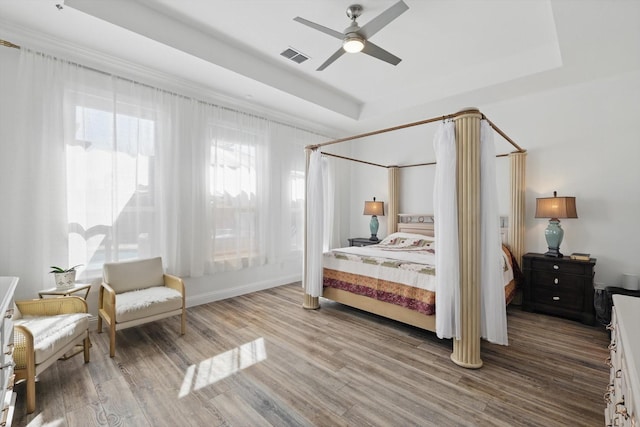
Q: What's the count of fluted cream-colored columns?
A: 4